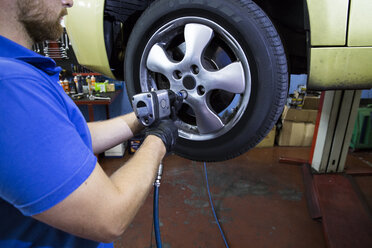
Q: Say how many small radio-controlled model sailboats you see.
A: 0